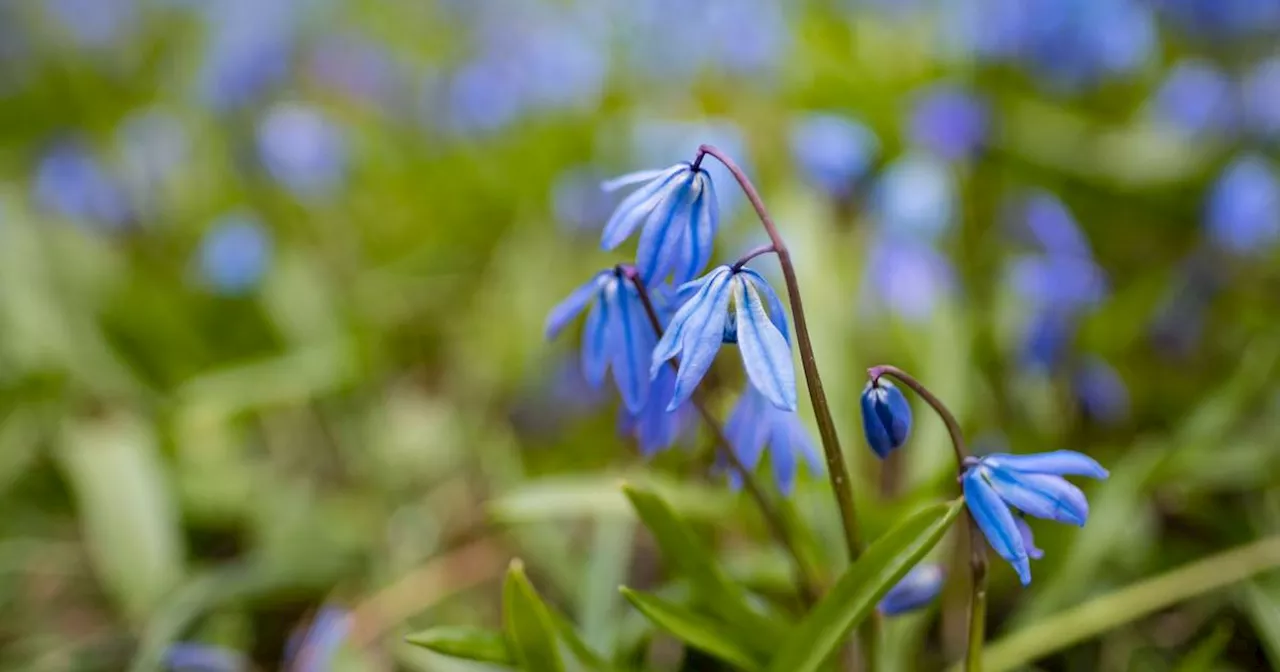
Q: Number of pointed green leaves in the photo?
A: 5